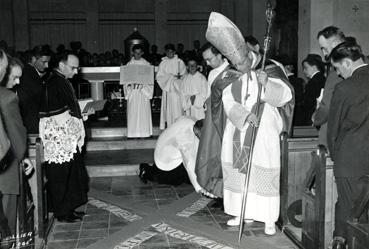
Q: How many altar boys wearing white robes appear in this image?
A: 3